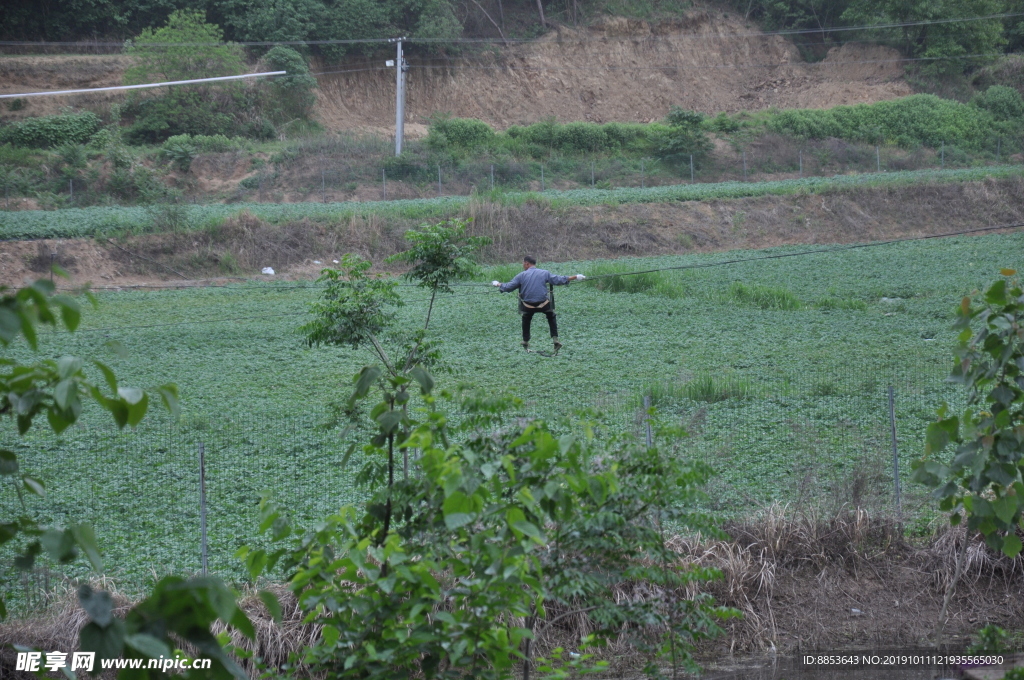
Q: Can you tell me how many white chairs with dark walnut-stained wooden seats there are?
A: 0